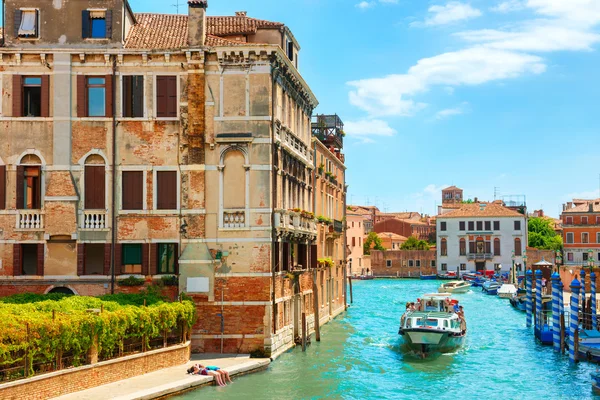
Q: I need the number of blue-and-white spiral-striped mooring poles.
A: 7